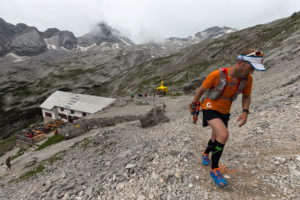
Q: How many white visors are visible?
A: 1